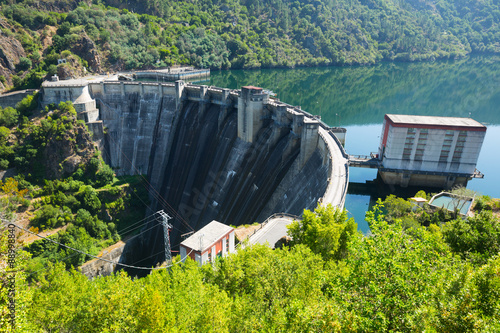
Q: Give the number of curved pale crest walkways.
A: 1